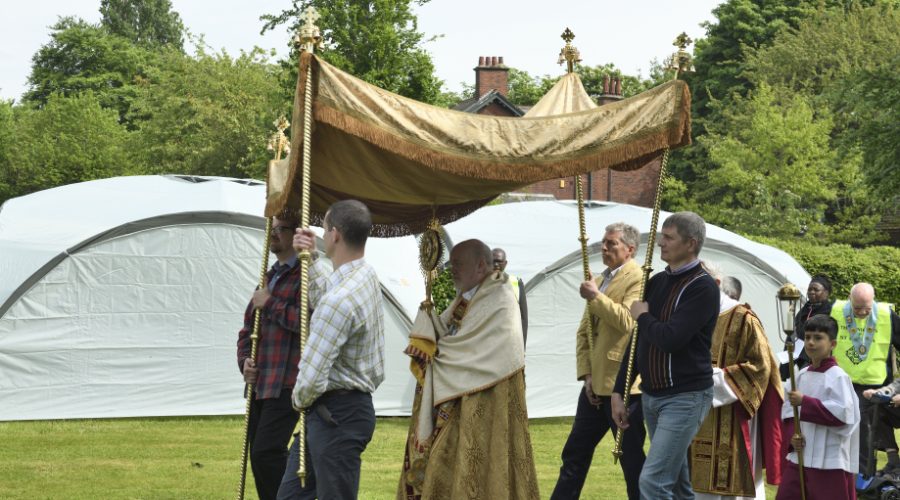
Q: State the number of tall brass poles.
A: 4